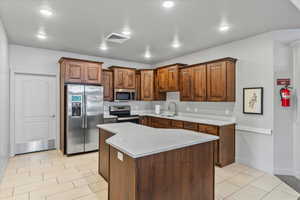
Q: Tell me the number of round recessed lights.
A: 8